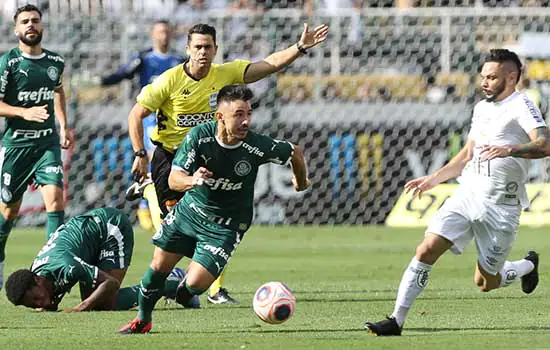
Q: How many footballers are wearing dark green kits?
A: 3